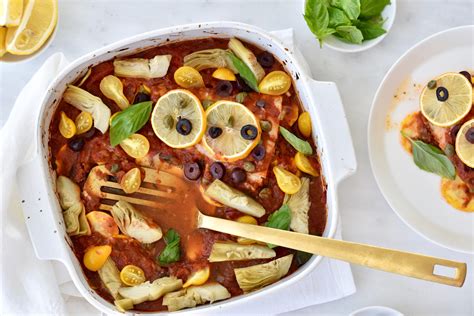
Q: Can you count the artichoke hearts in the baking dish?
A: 13